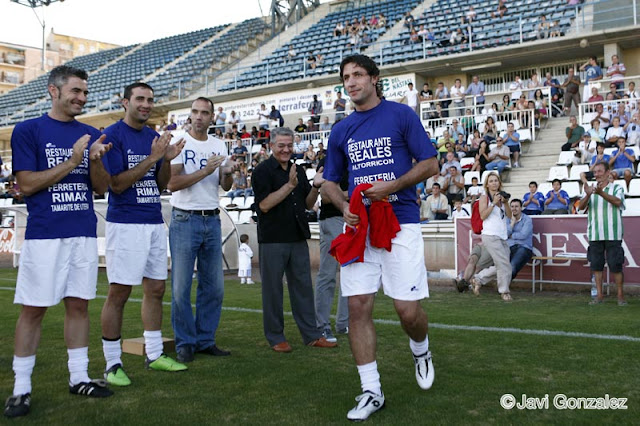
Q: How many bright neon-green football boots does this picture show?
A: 2